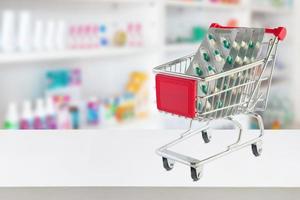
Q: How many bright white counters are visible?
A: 1